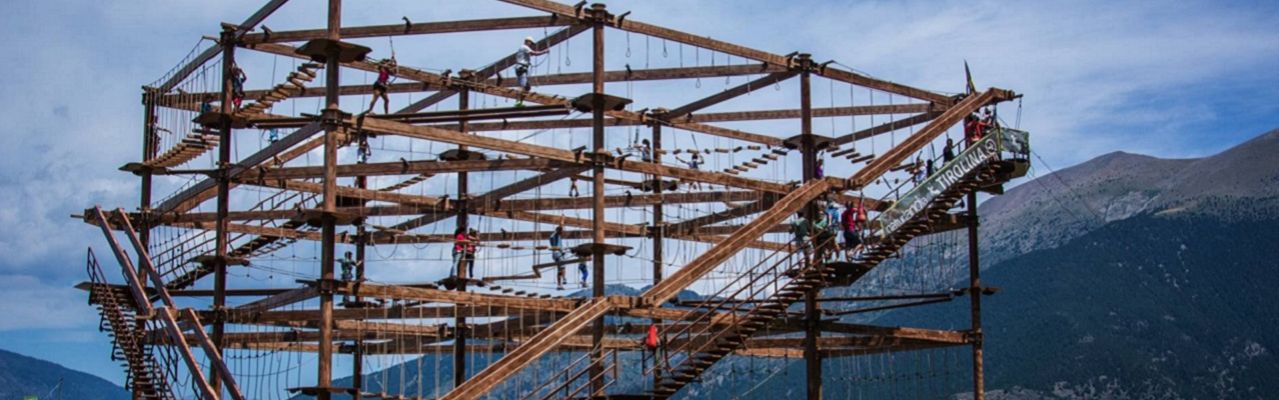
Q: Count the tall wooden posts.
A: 9